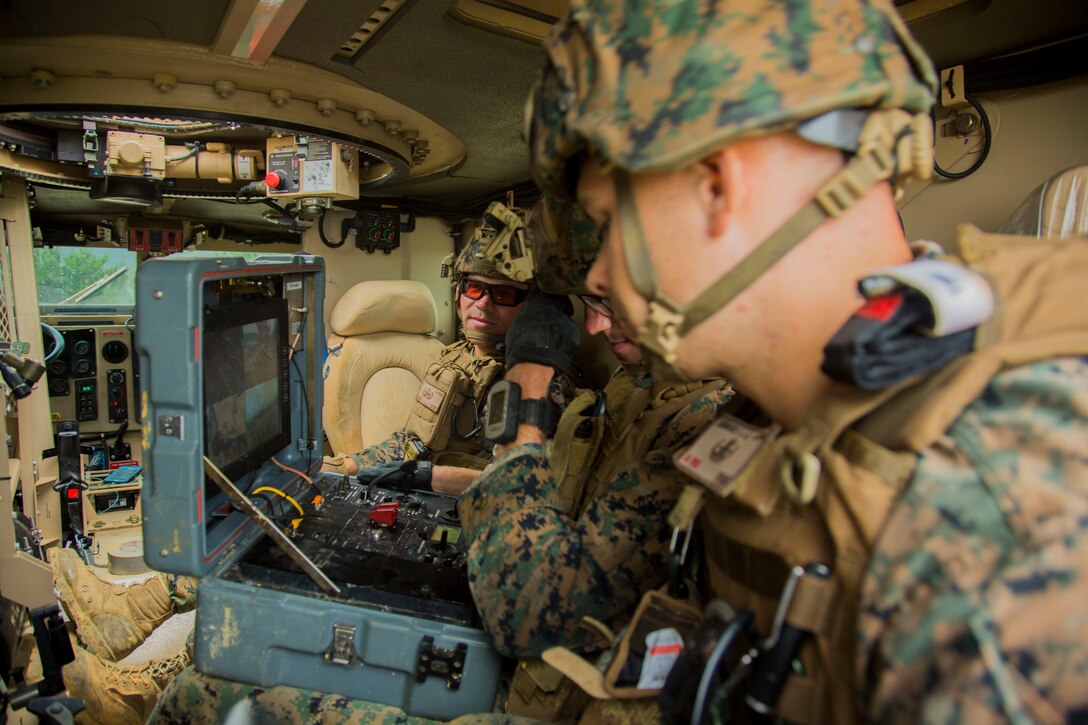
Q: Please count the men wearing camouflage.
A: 3